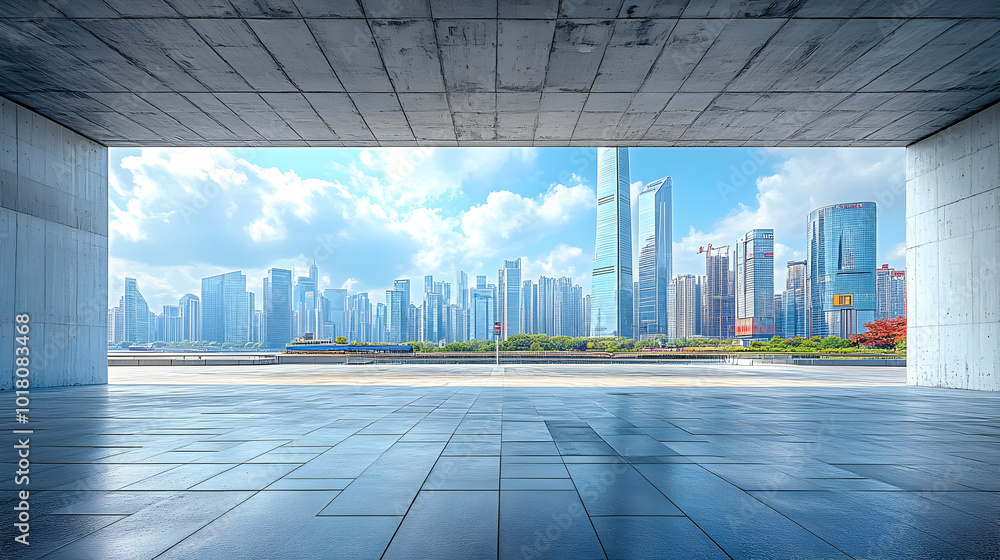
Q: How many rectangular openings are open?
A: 1